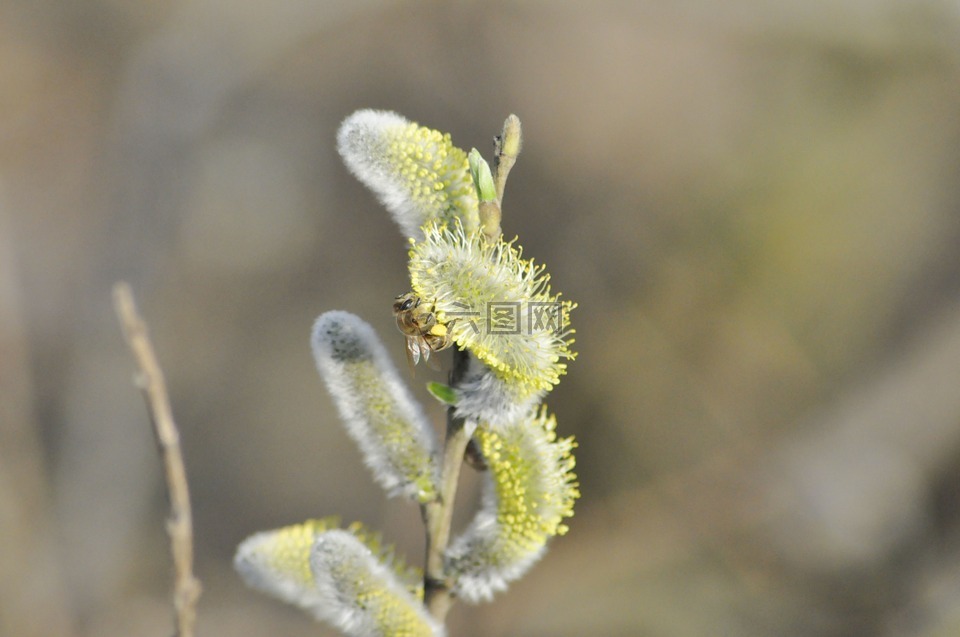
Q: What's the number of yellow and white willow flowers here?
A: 6